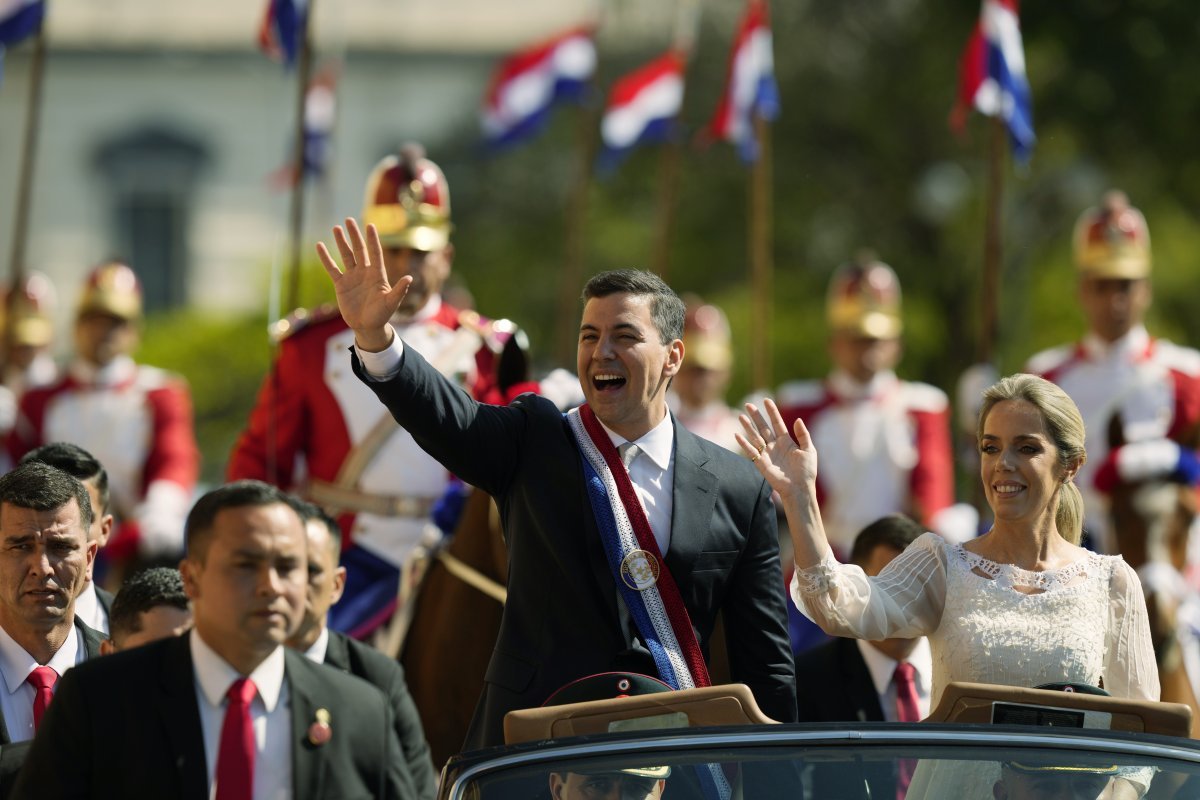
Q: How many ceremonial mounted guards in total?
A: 6